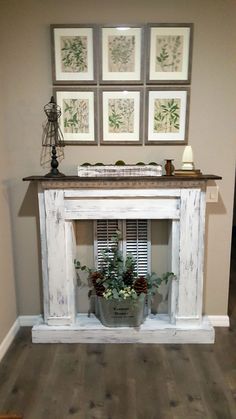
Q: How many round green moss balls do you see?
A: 5